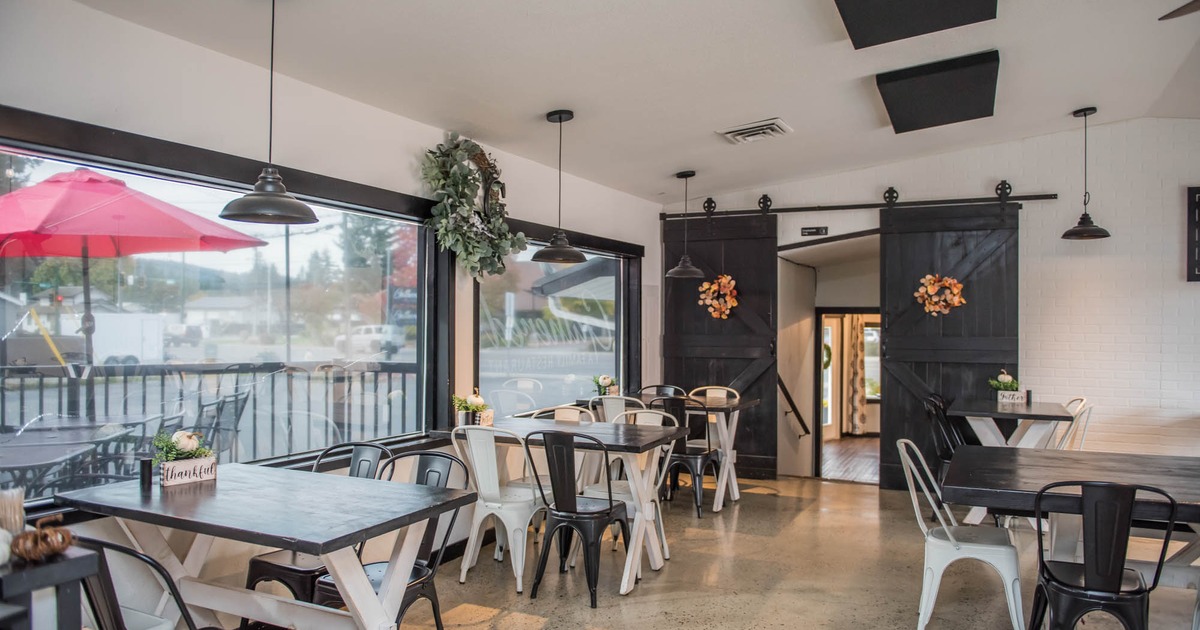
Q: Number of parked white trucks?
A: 1